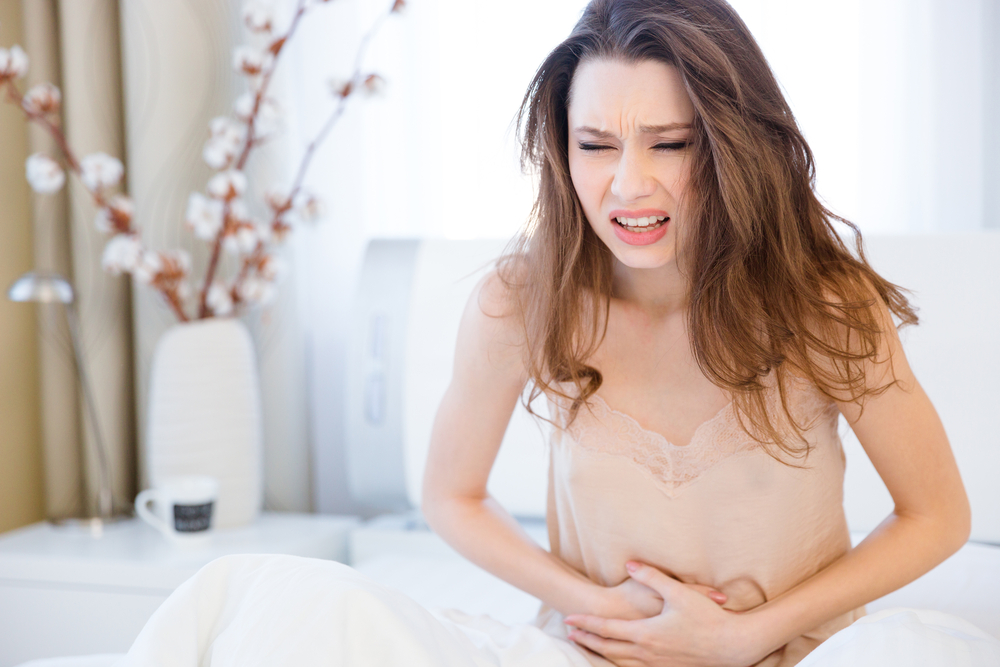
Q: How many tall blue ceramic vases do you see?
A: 0